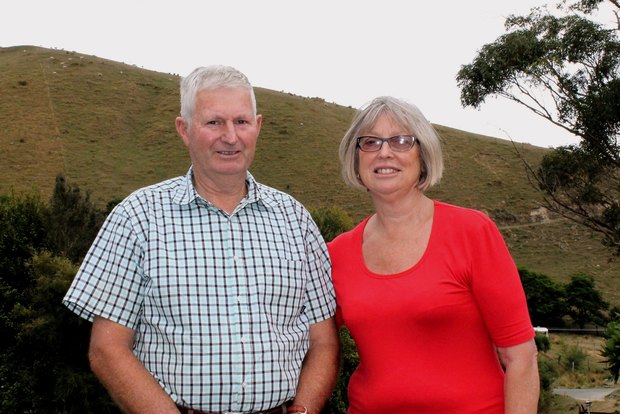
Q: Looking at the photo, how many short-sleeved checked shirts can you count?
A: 1